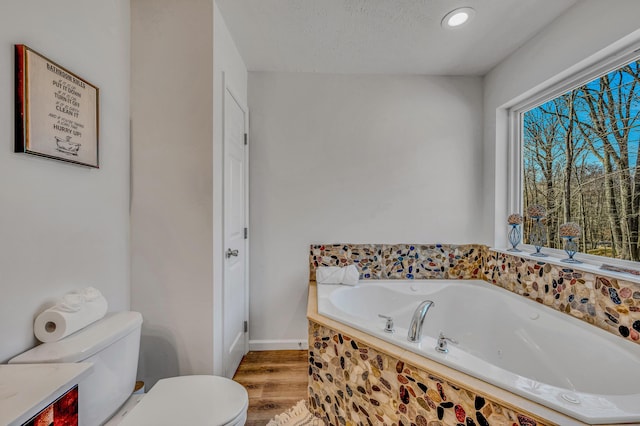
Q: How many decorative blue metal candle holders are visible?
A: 3